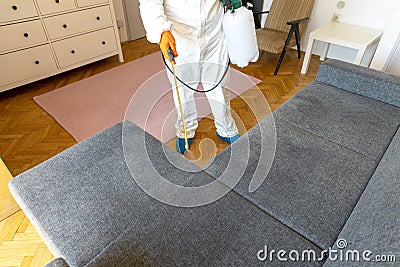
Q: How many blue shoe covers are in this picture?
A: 2